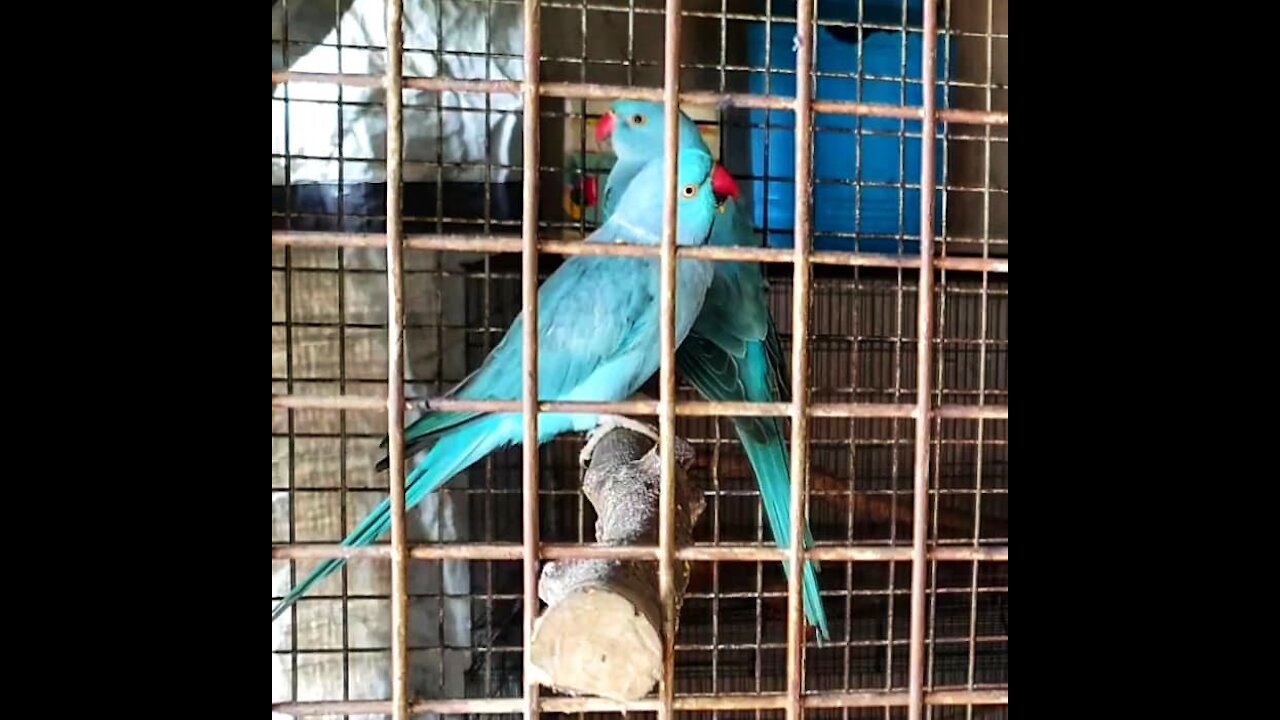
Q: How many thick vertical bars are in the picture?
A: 5